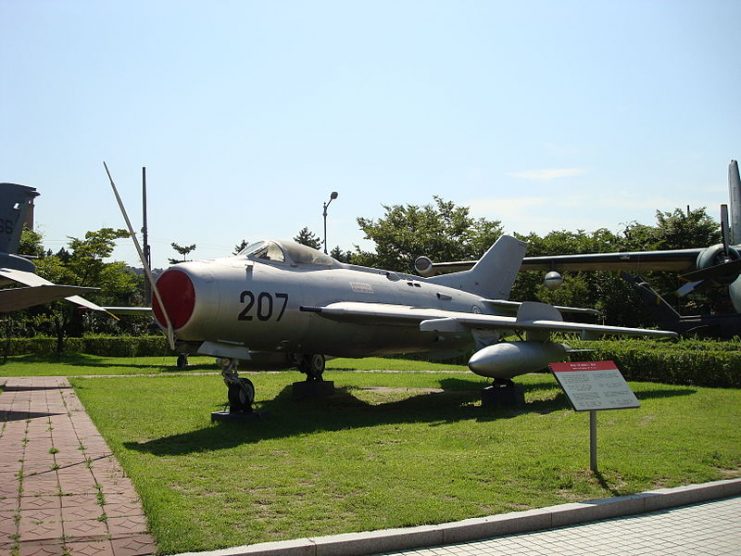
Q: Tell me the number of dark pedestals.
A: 3